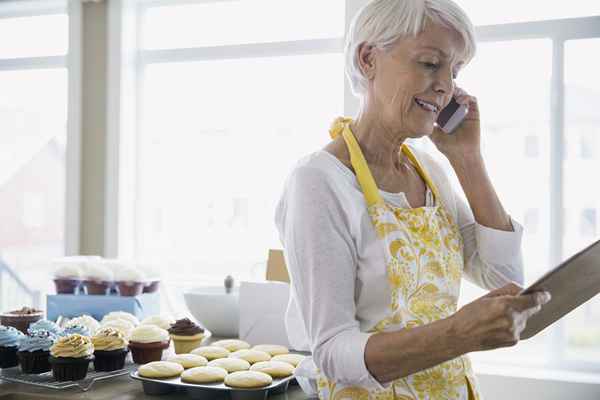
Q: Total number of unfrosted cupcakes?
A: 11